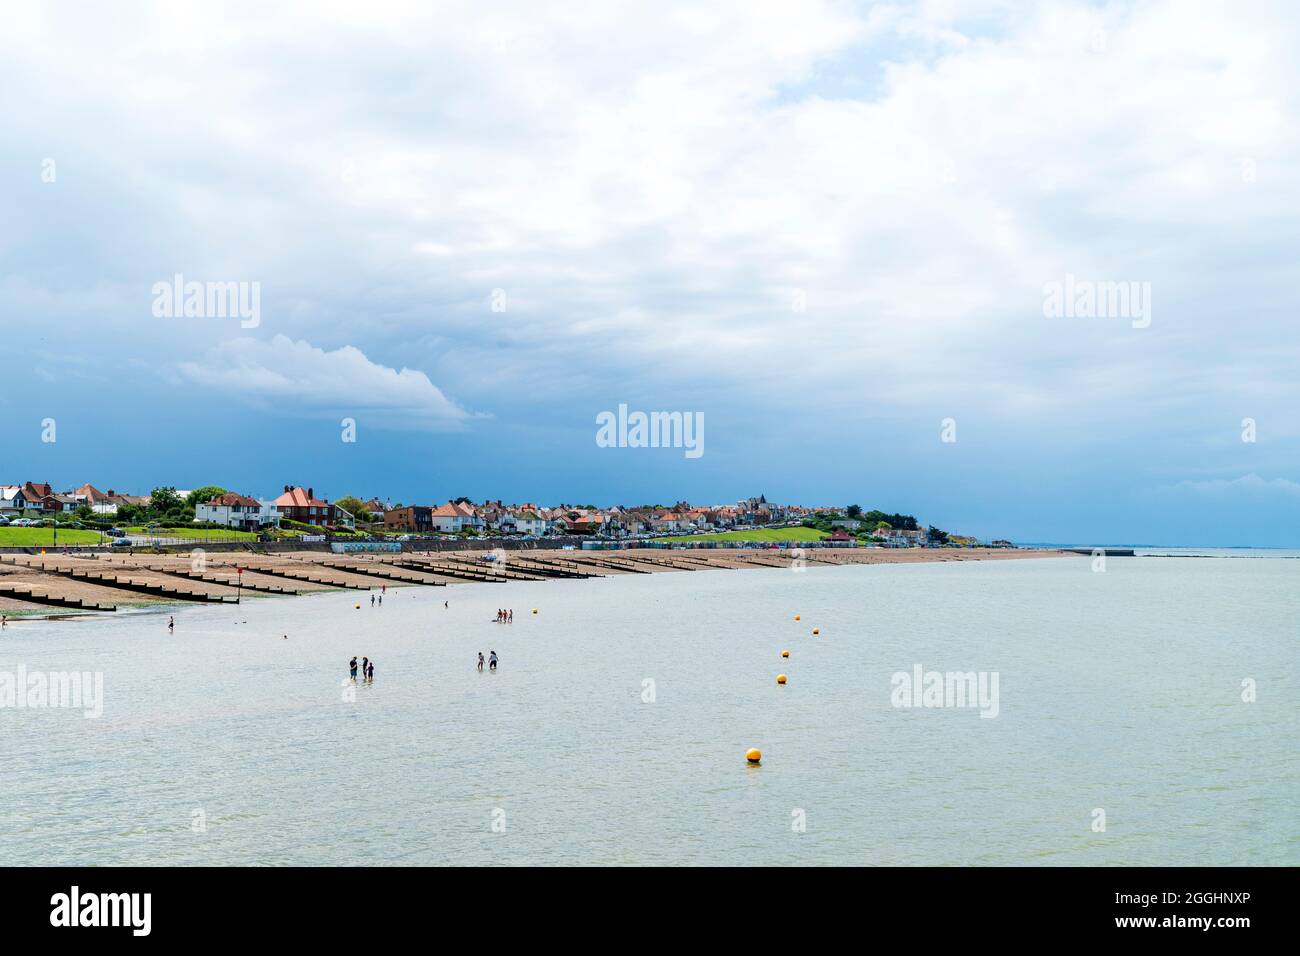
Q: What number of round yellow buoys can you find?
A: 7